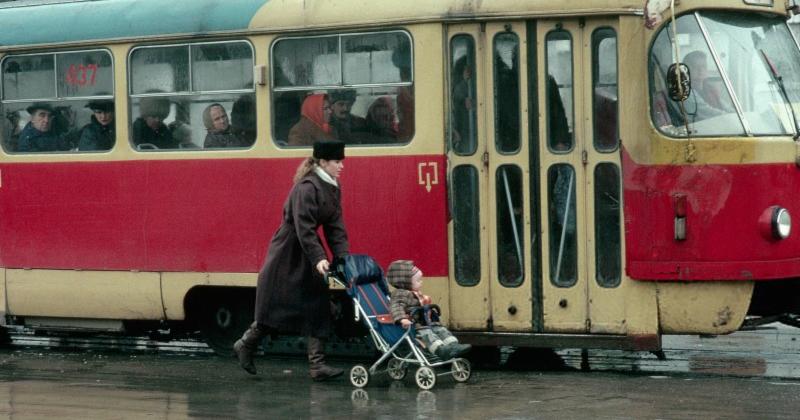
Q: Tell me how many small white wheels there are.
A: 4